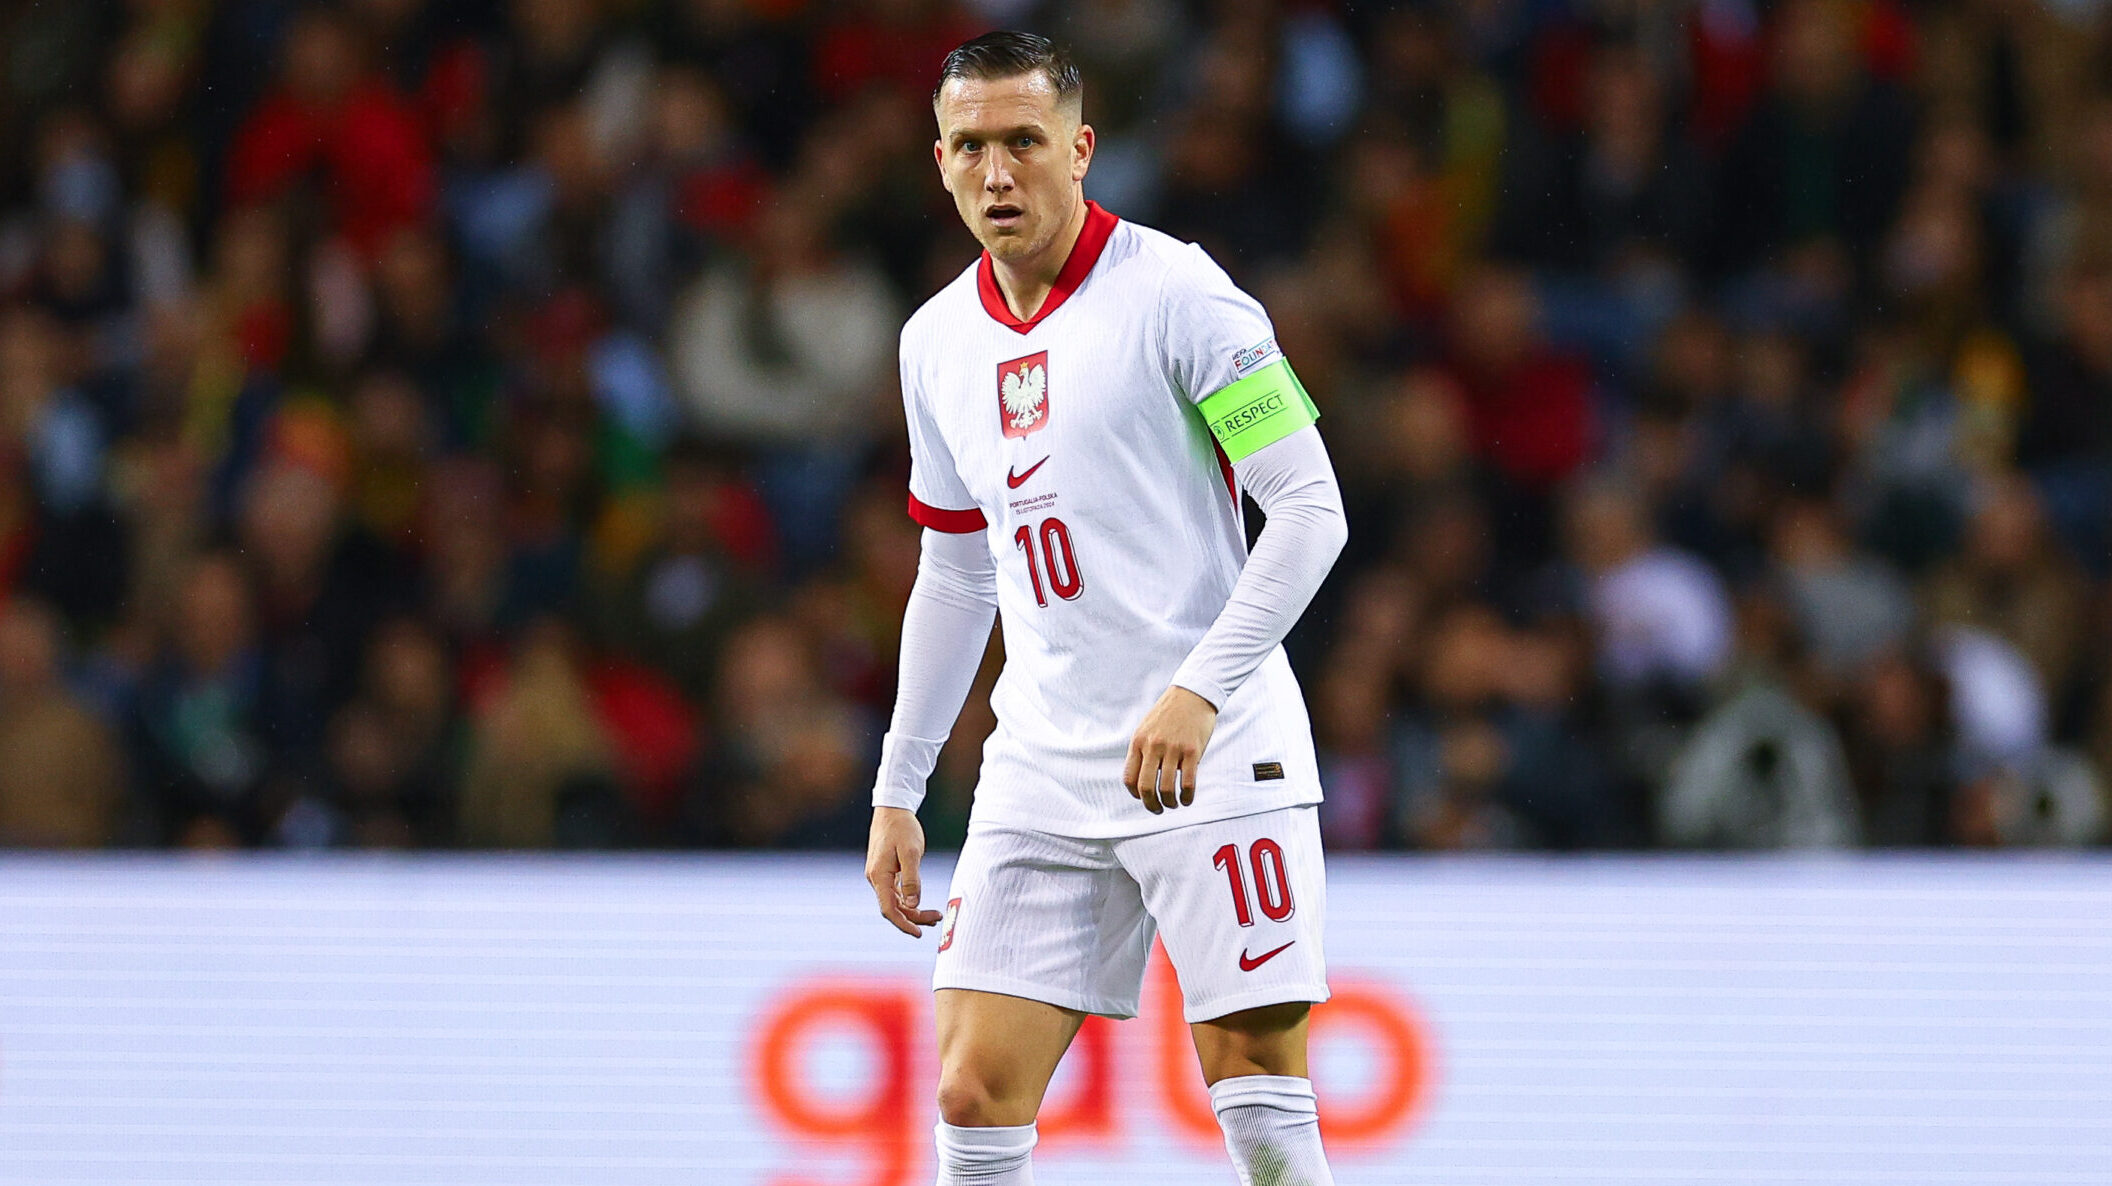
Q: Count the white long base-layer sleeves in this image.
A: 2